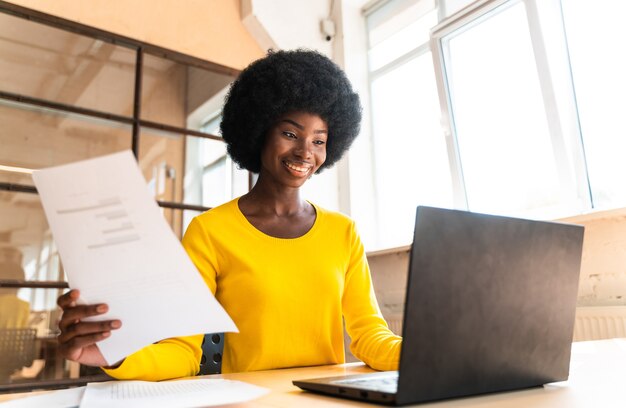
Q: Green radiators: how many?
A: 0